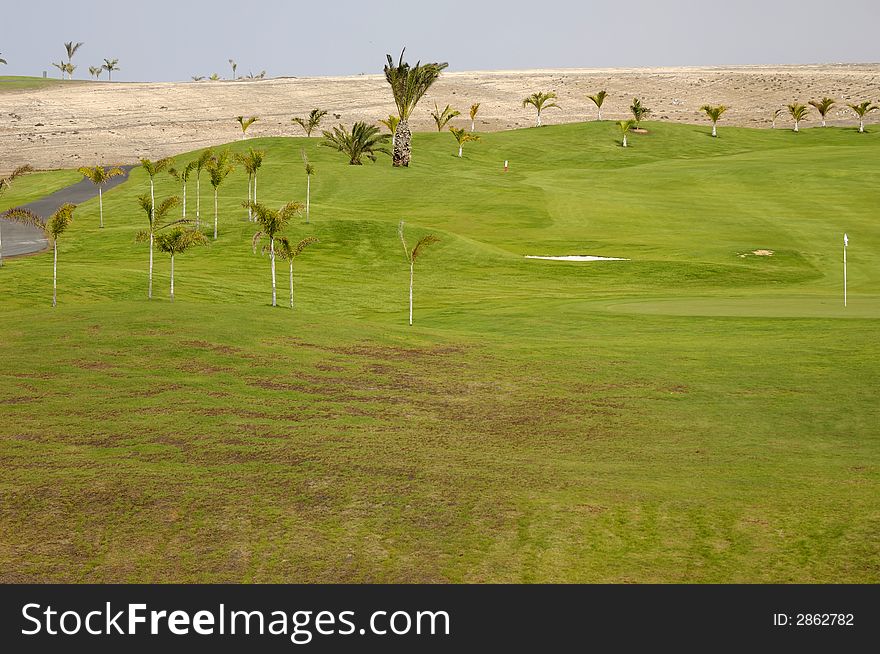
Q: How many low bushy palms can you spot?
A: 1